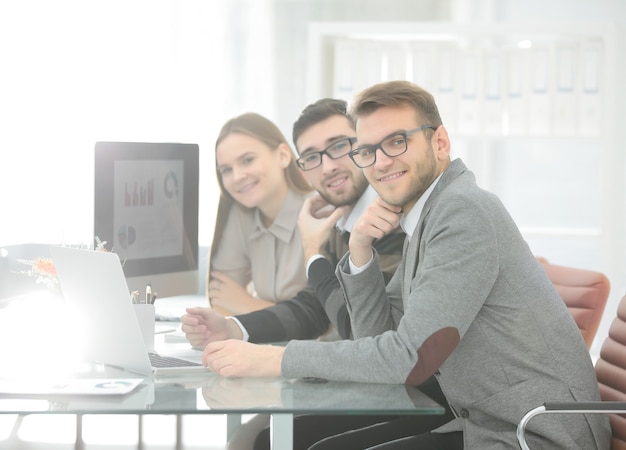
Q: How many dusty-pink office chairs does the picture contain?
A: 2